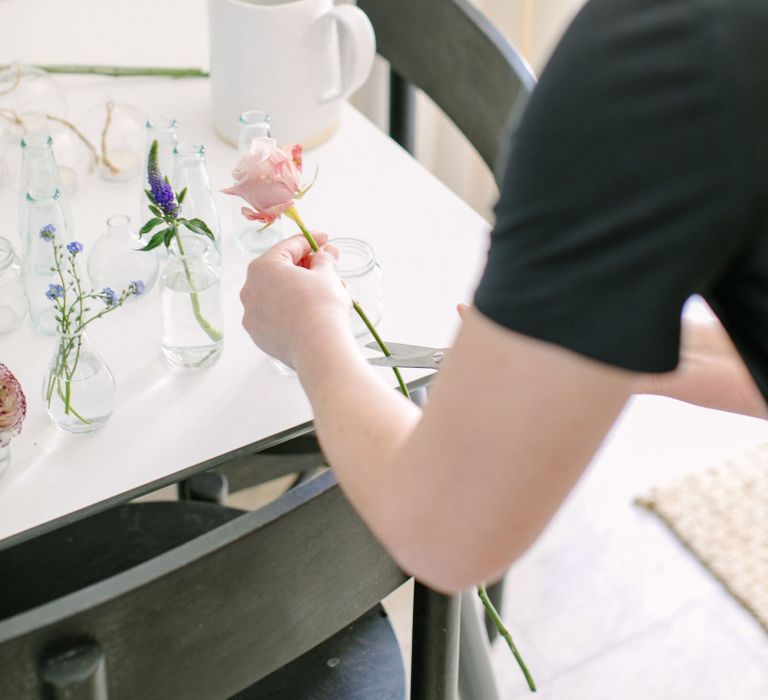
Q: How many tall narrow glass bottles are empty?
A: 5